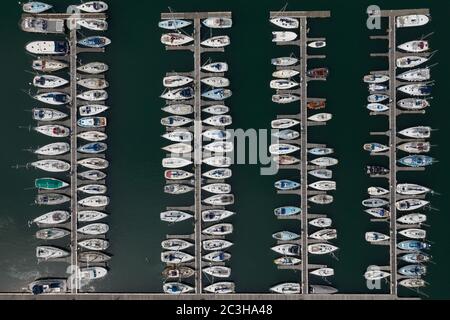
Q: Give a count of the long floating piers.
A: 4